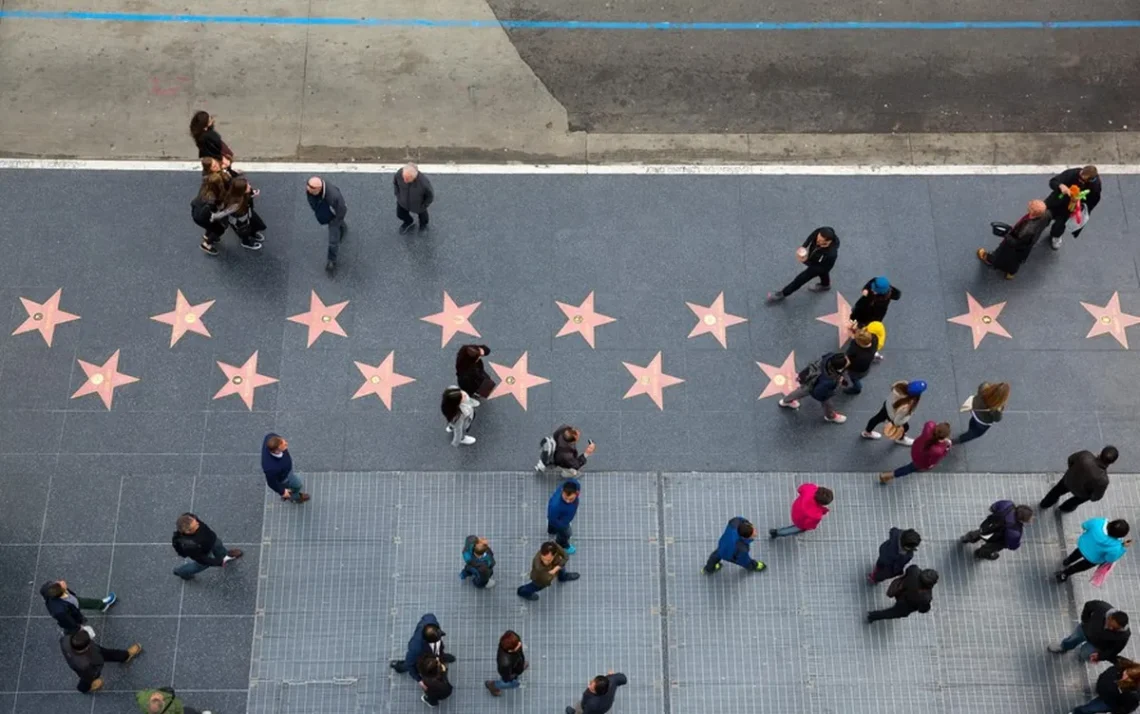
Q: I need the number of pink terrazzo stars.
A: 15